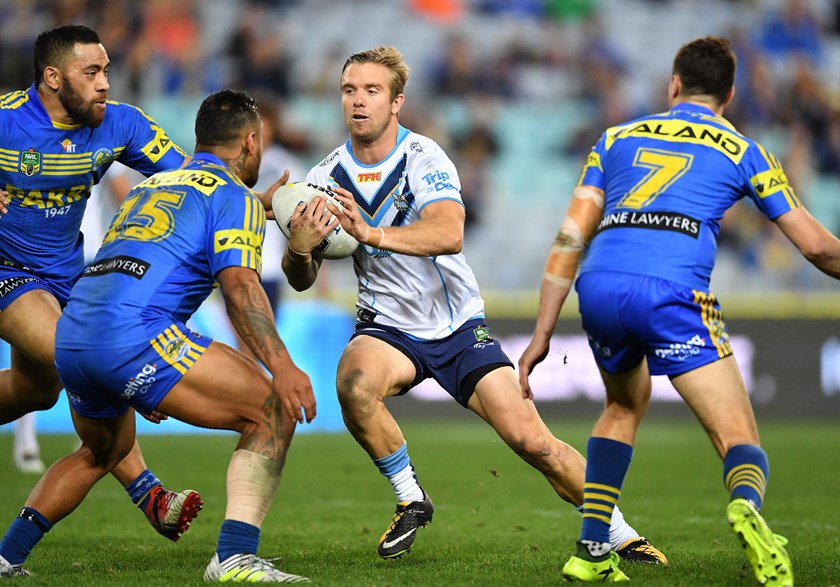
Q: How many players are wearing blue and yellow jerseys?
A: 3